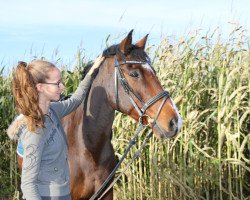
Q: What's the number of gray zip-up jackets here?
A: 1